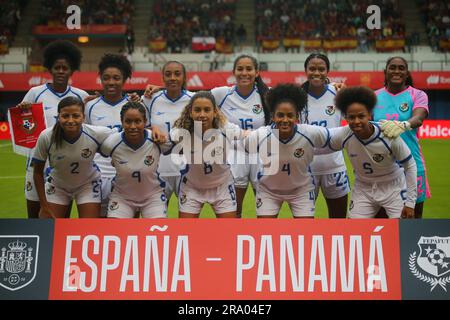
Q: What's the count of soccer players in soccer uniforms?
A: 11